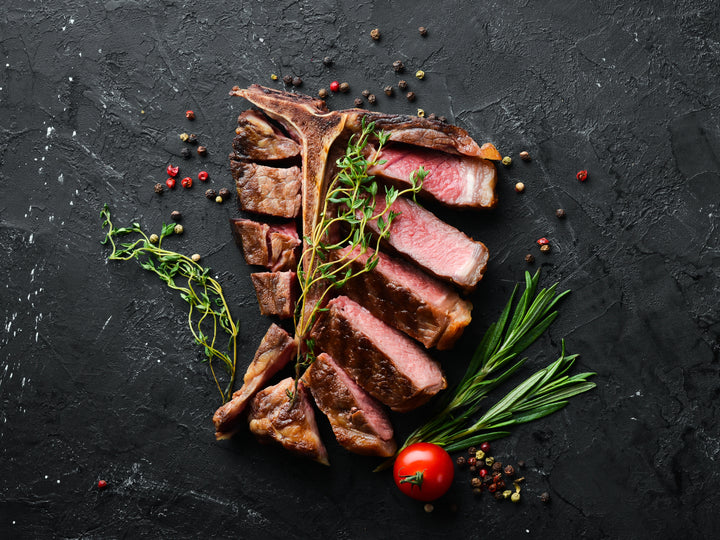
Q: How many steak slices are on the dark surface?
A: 11